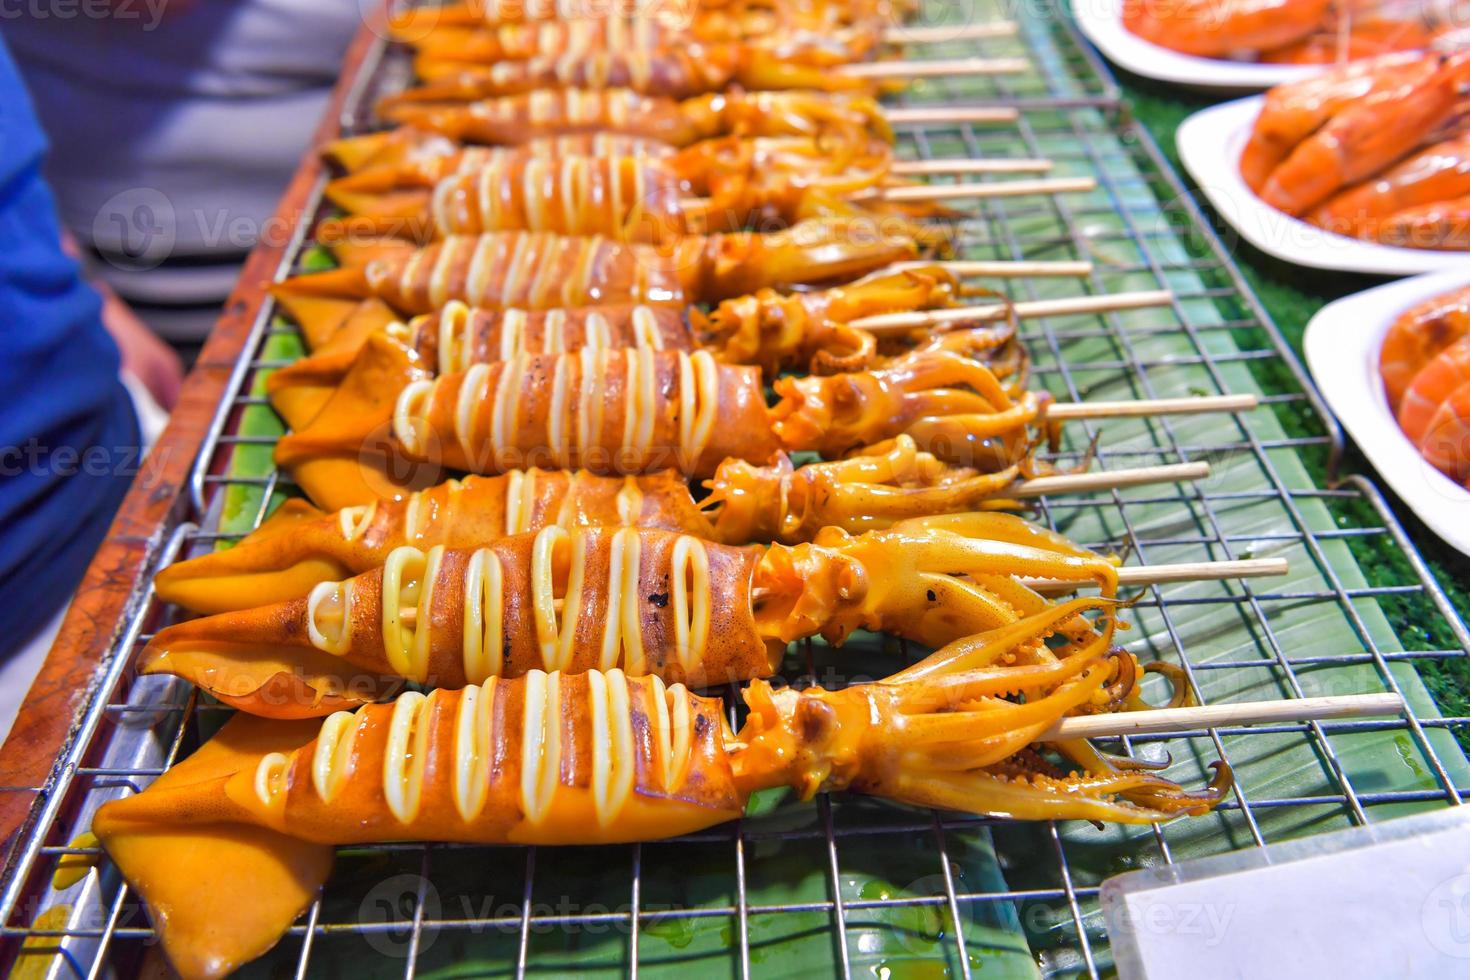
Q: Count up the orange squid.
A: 12